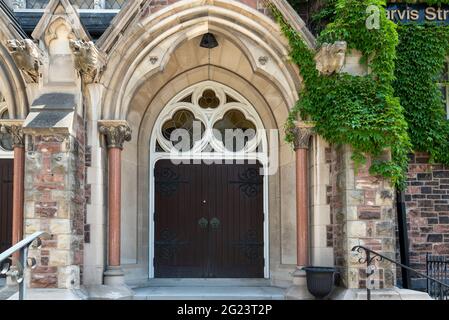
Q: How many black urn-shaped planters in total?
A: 1